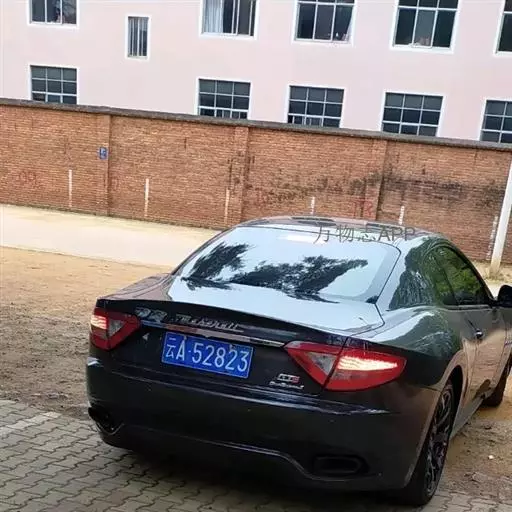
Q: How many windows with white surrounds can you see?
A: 11